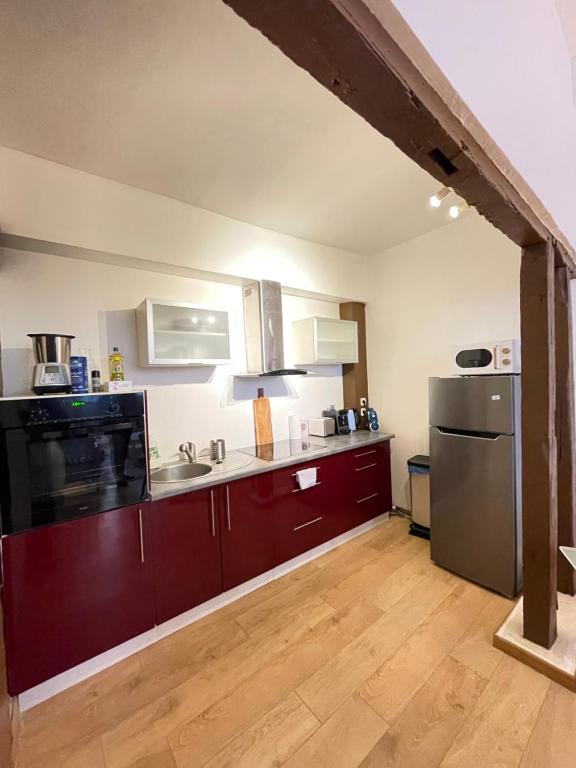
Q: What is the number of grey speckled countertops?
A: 1